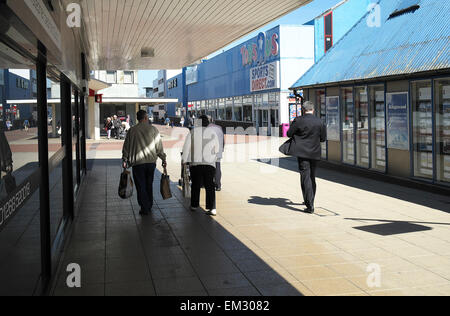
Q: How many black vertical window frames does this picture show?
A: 4